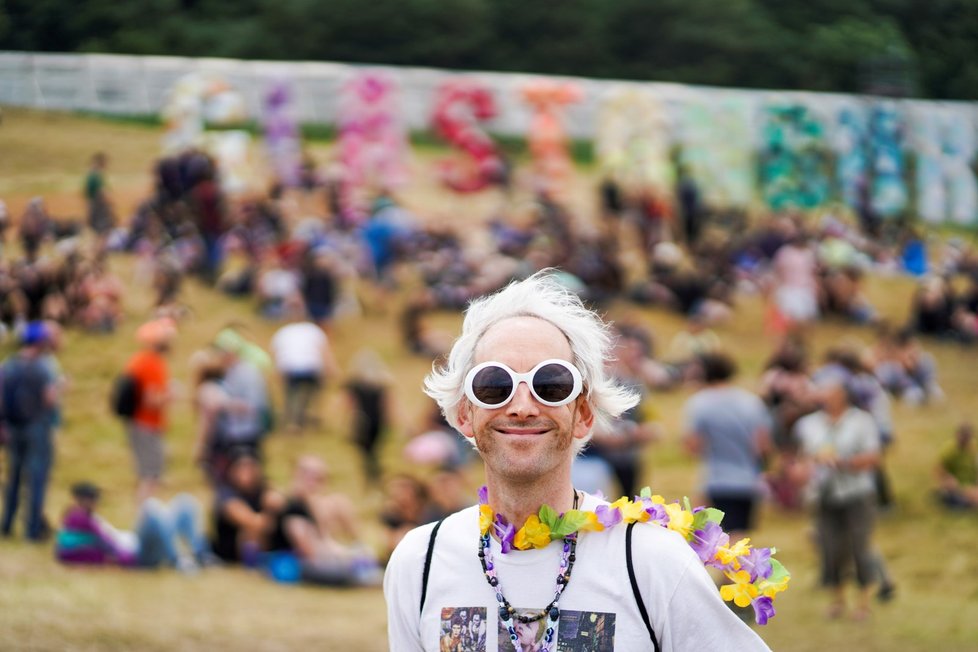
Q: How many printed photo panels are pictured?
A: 3